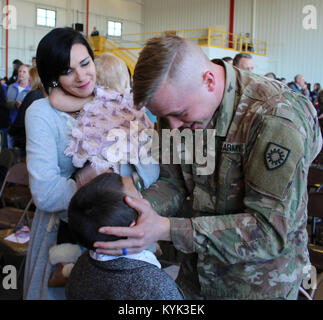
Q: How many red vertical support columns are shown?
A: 3